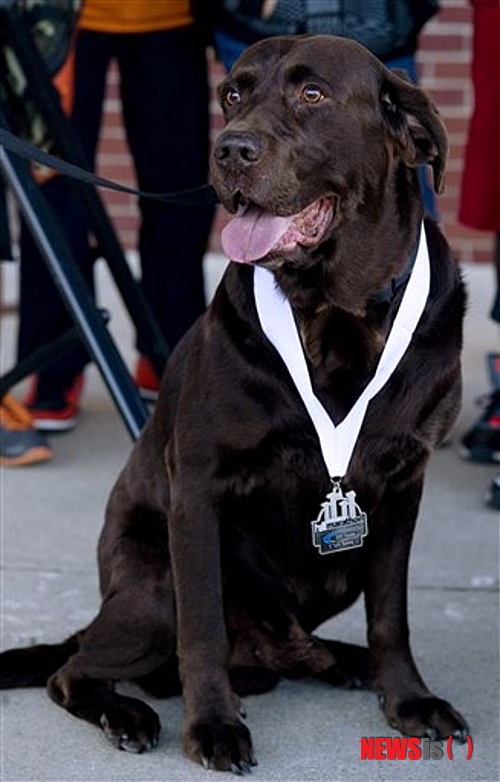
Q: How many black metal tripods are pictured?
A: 1